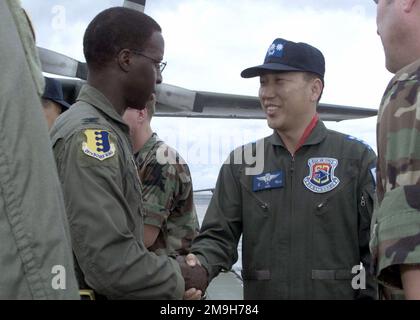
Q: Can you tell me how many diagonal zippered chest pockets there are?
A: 2